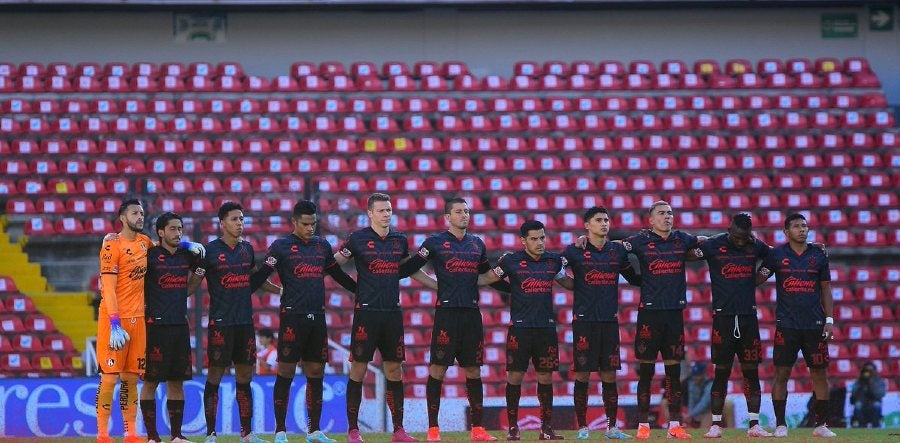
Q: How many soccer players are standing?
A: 11